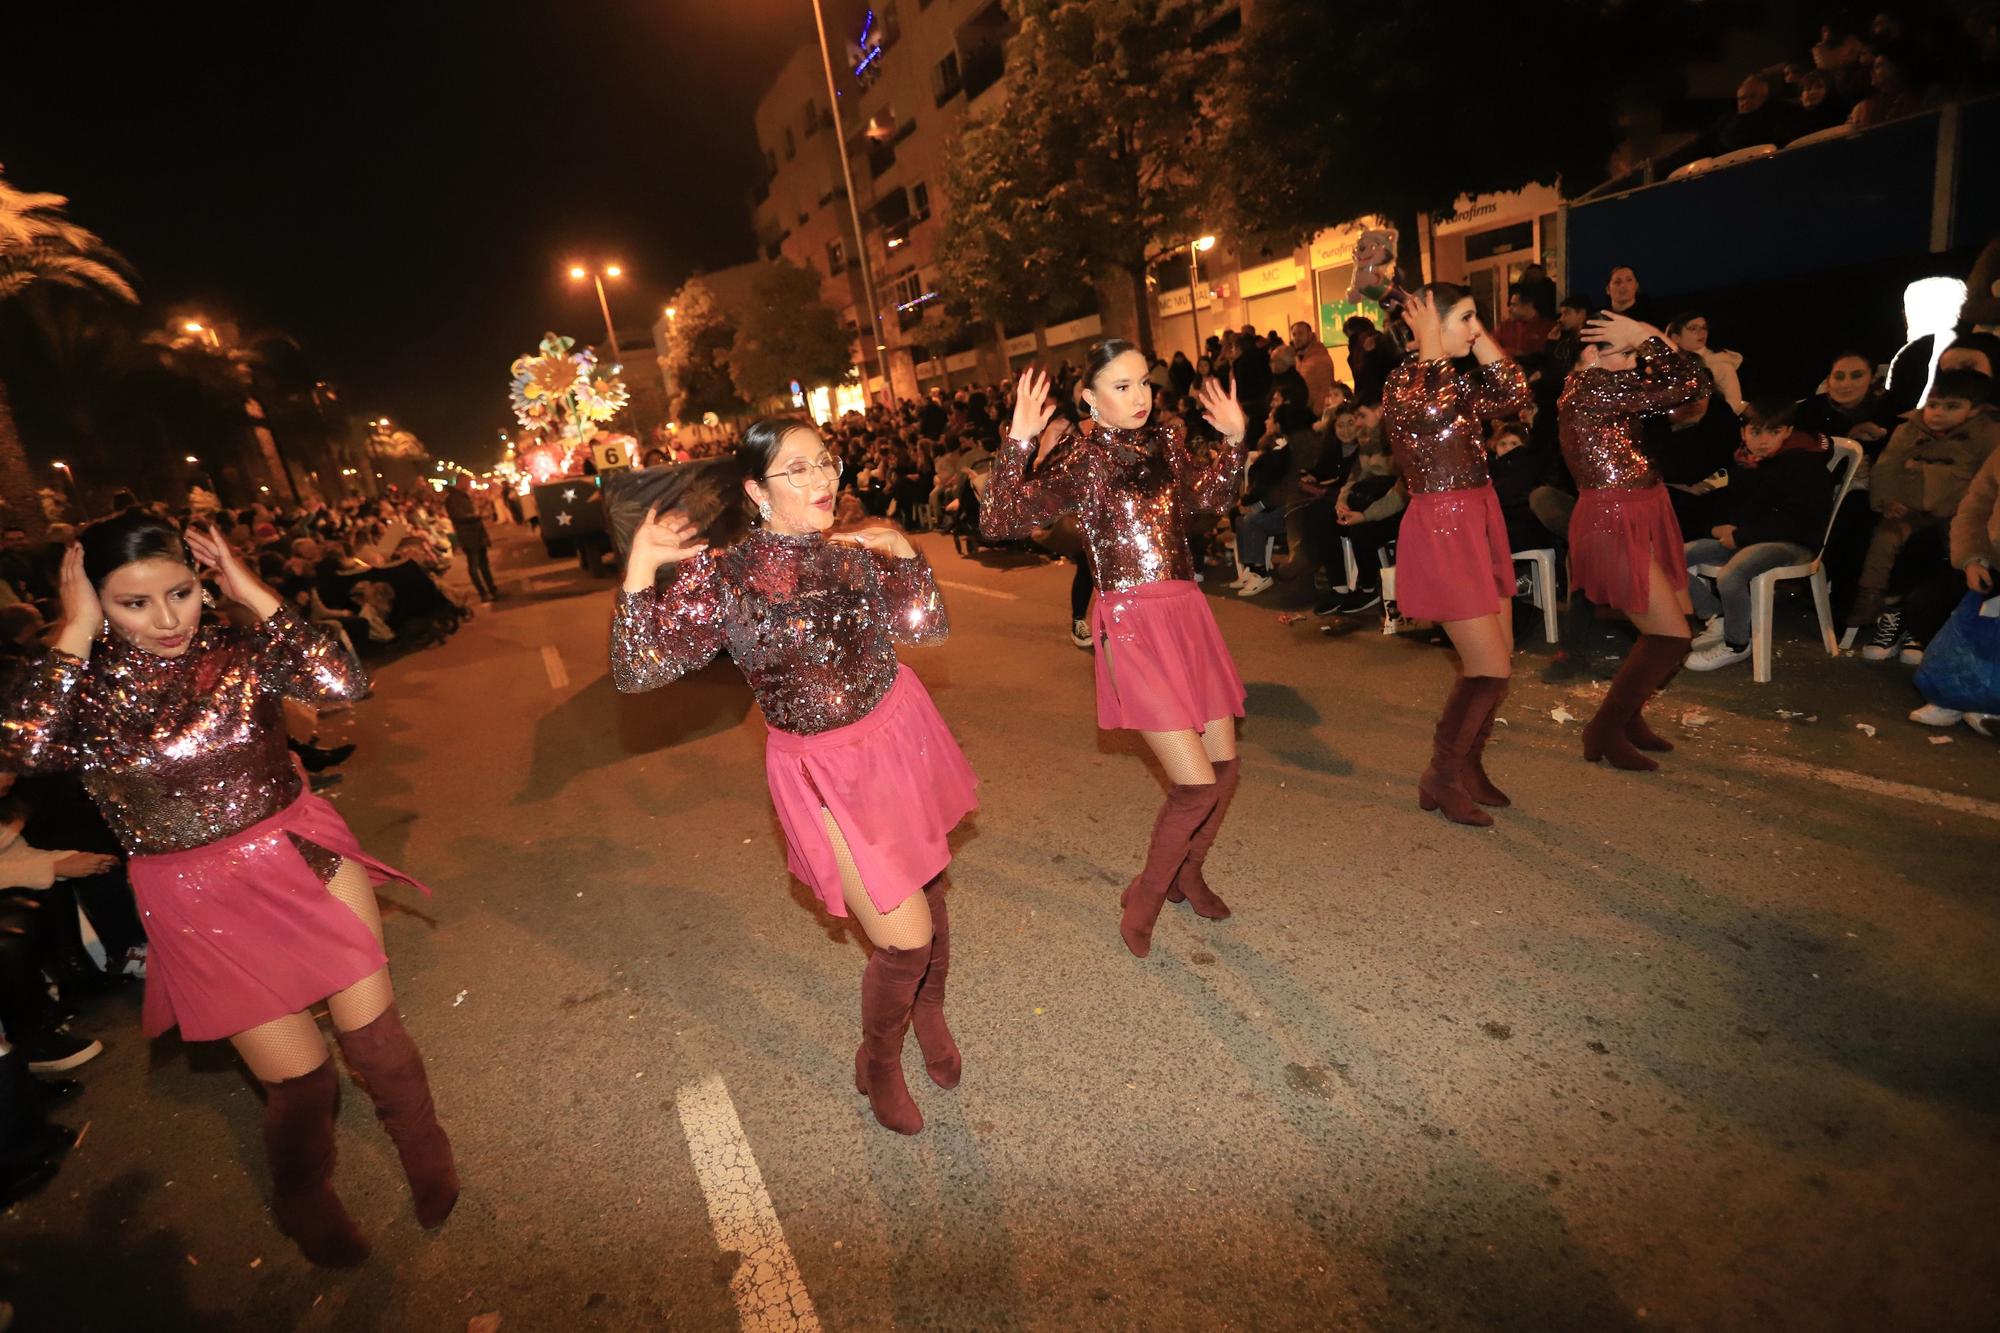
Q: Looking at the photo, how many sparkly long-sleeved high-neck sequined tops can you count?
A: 5